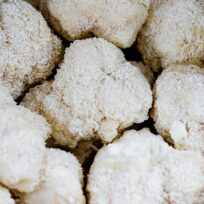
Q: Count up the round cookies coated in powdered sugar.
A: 0